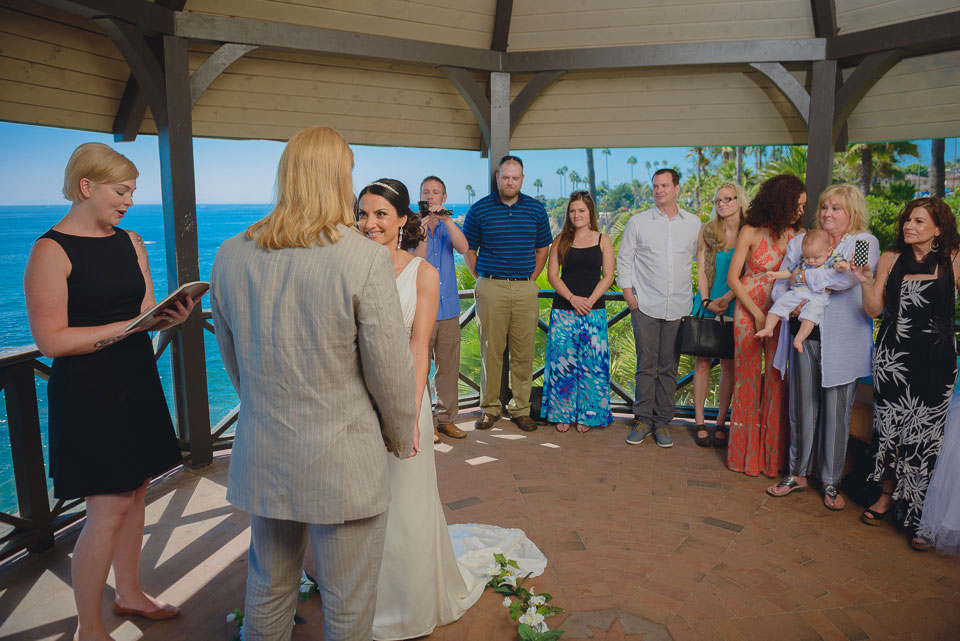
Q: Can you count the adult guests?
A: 8